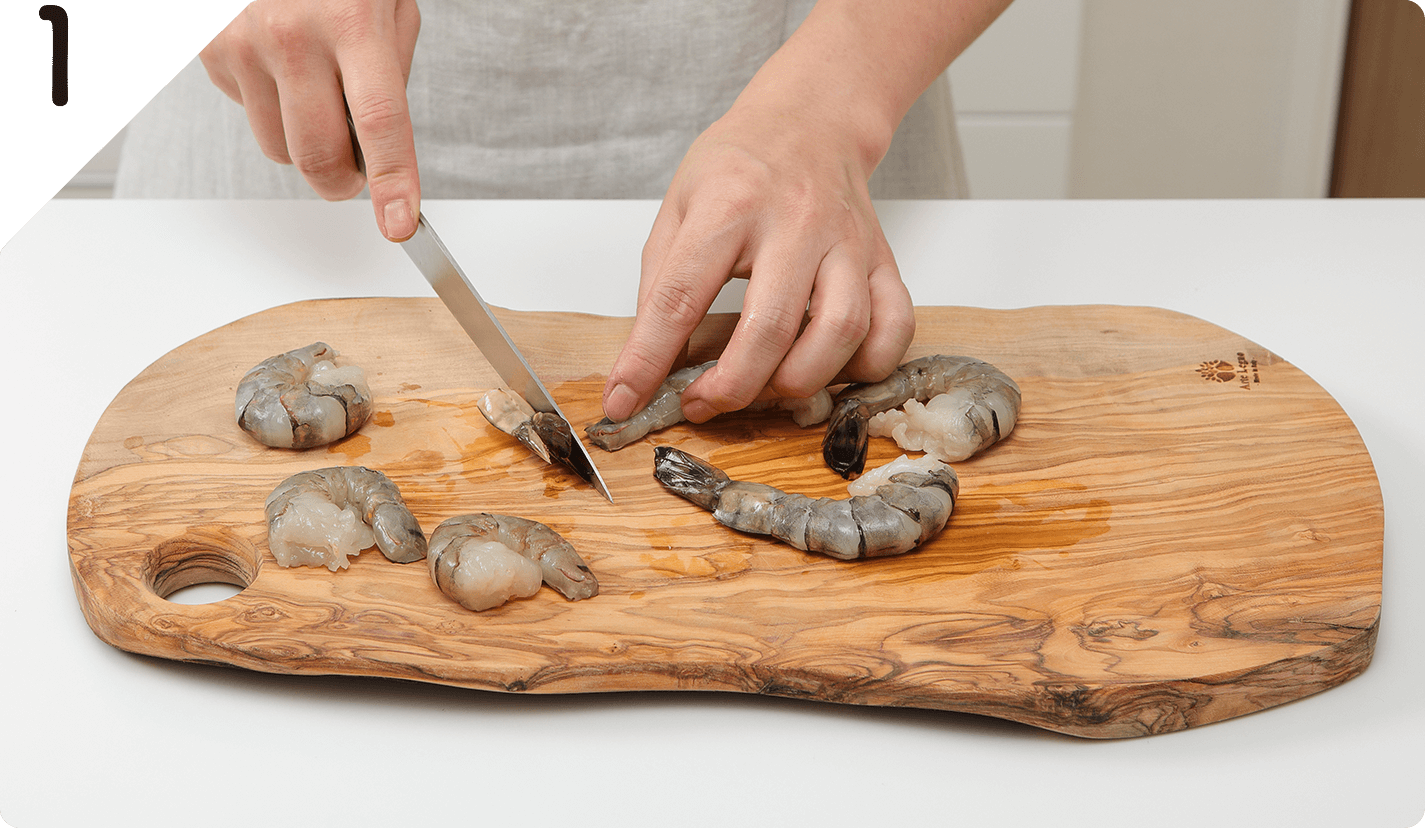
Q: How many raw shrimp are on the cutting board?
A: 6